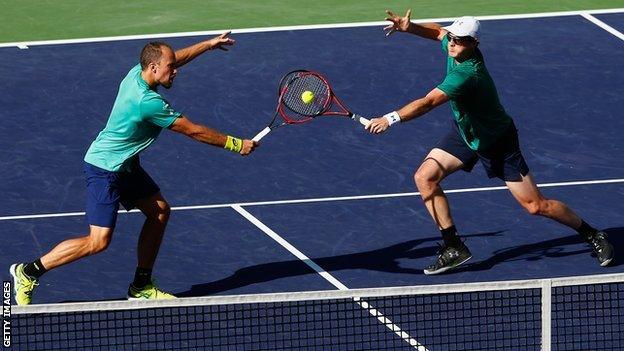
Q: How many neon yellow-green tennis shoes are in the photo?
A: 2